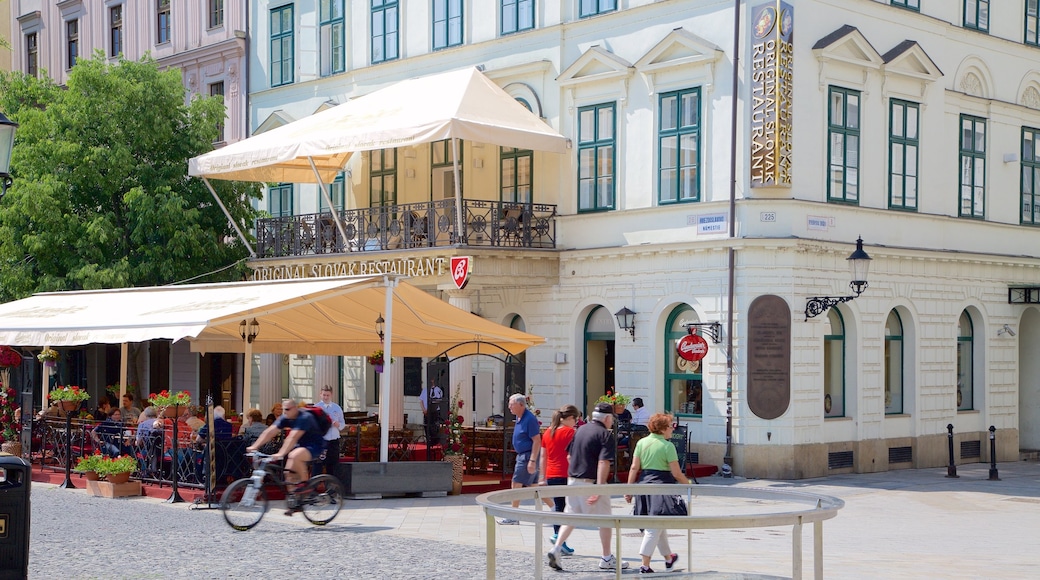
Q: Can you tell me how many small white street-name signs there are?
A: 2